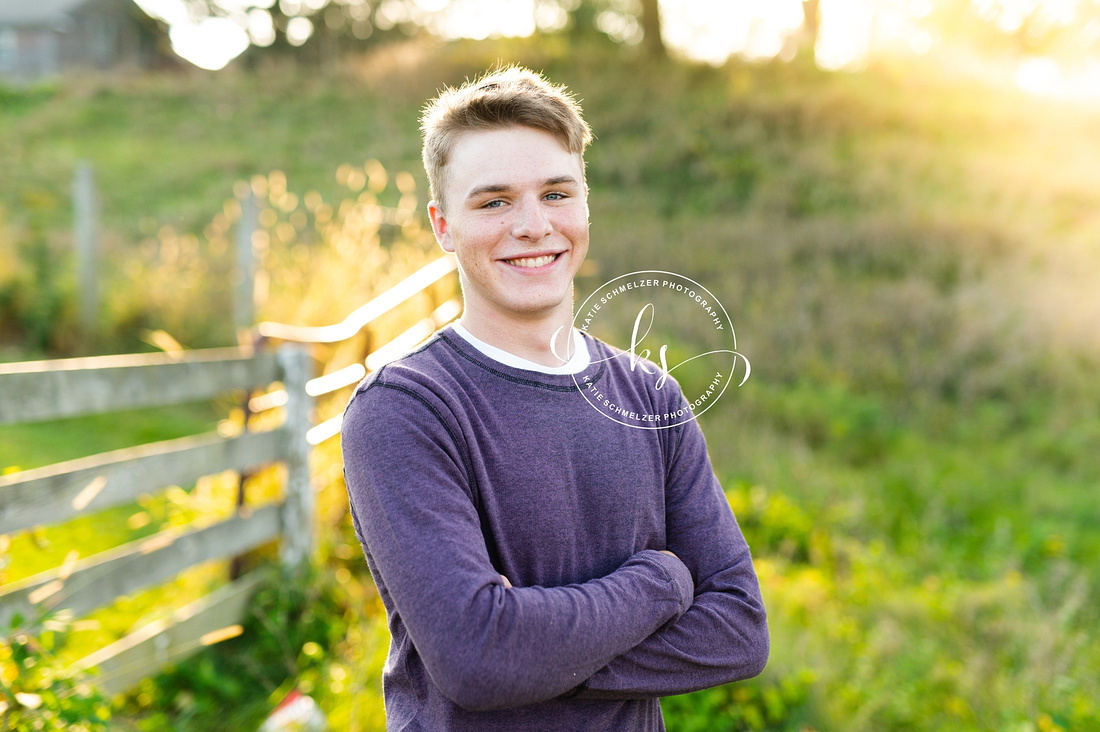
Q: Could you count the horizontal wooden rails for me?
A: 4